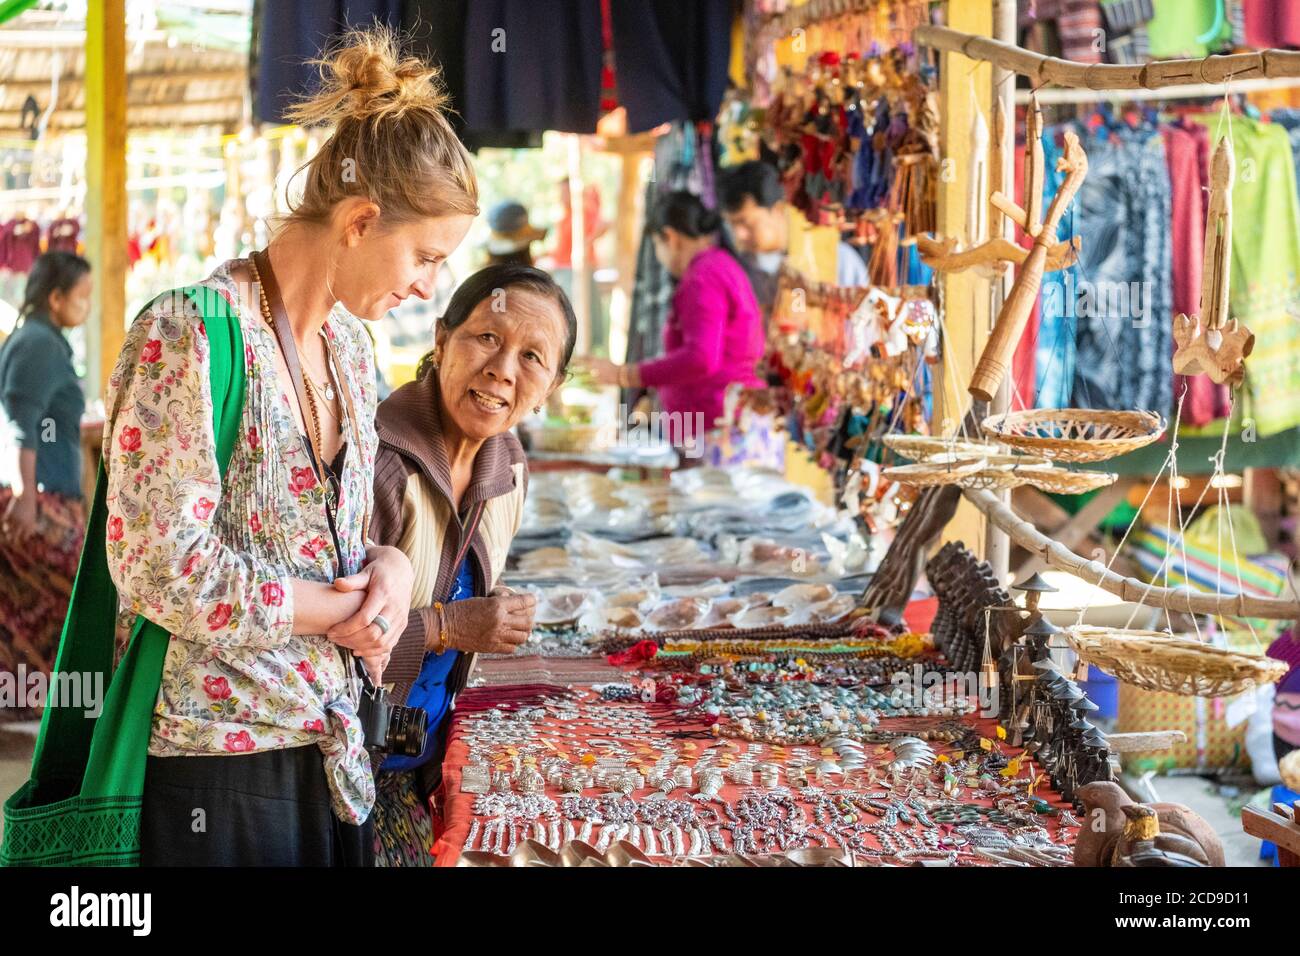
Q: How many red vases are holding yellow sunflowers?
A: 0